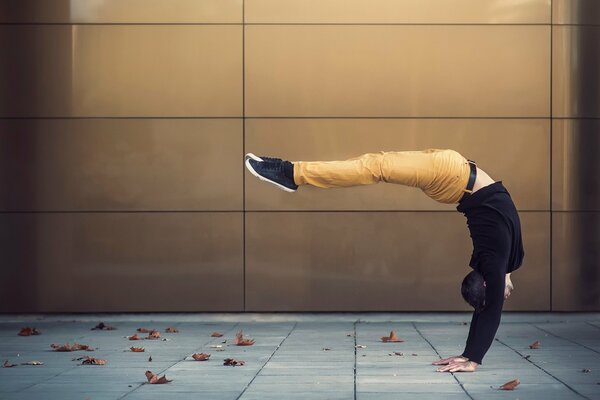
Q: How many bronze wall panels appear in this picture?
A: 12